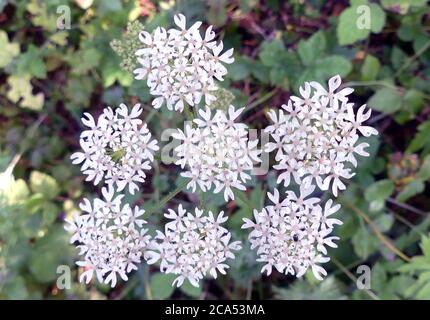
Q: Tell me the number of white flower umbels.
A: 7